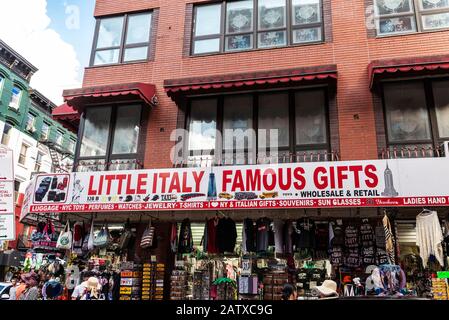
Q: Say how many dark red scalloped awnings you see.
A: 4